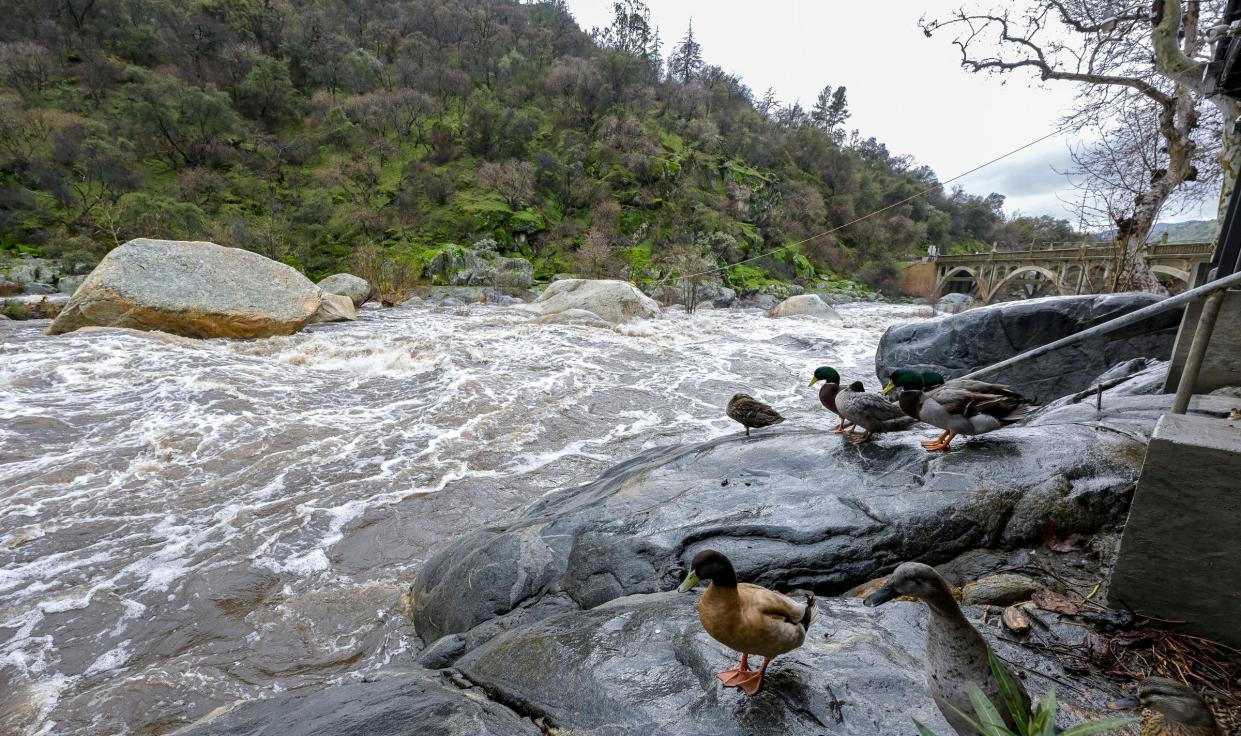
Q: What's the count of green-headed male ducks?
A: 3